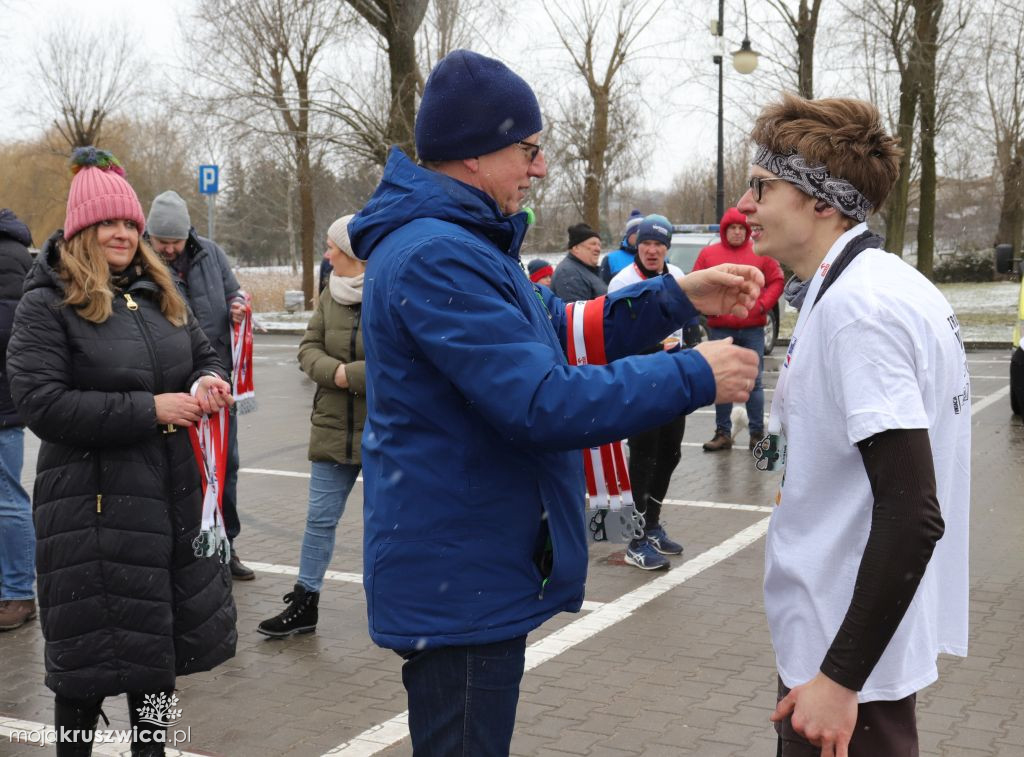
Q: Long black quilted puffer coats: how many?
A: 1